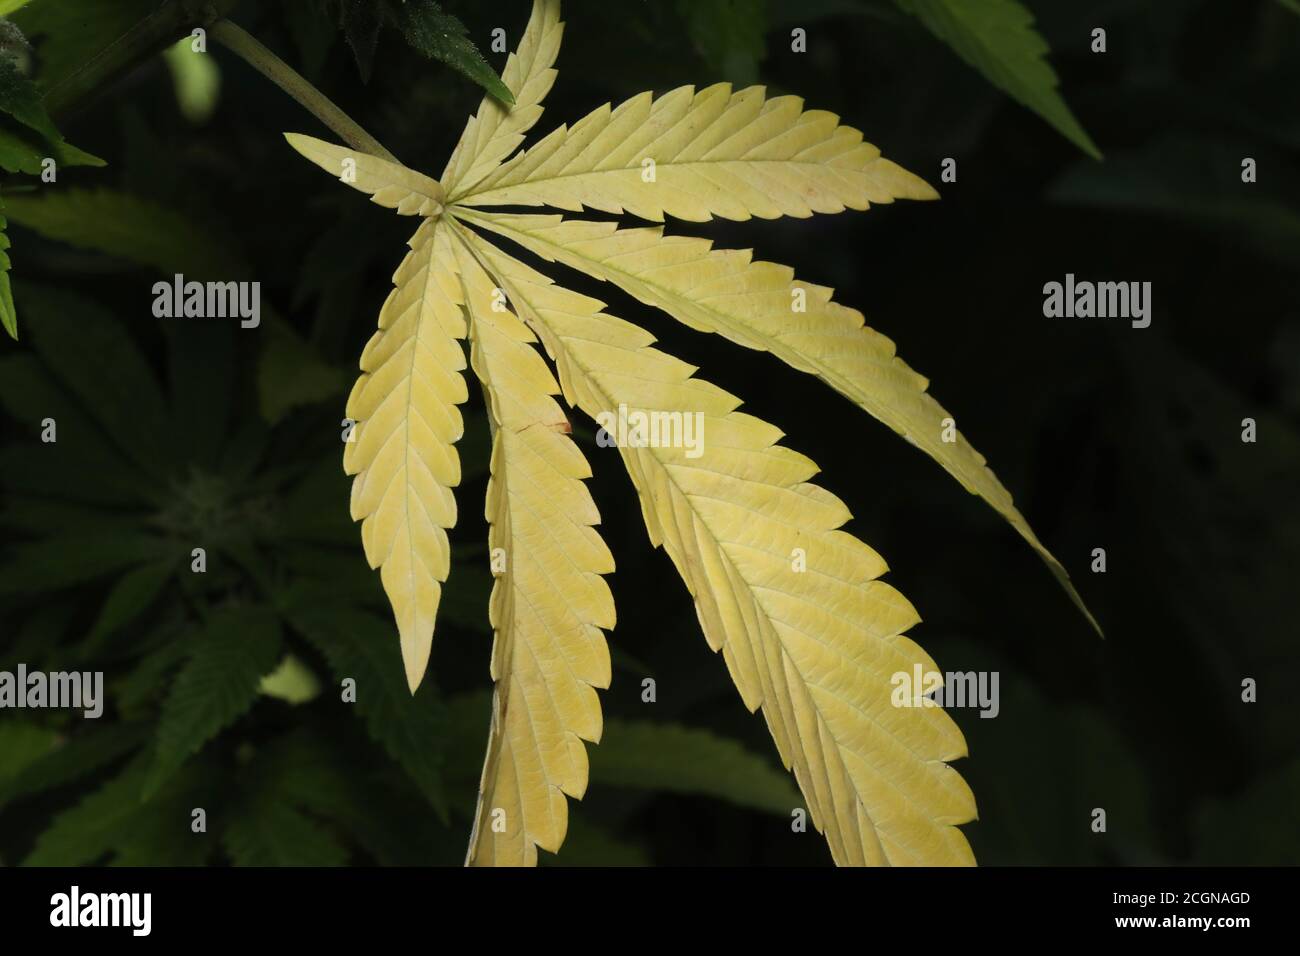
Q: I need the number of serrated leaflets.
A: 7